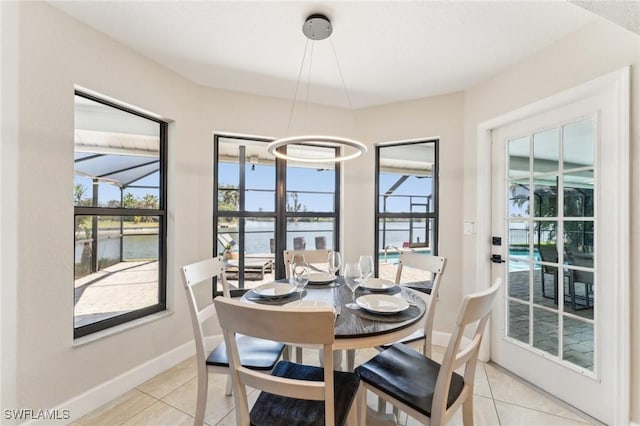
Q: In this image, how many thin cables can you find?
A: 3